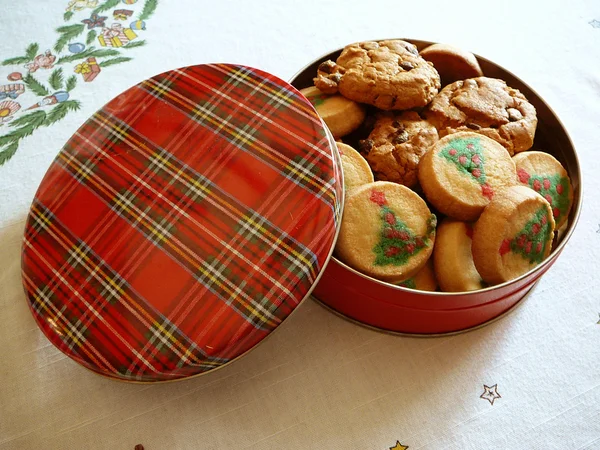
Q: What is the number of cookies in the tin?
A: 12